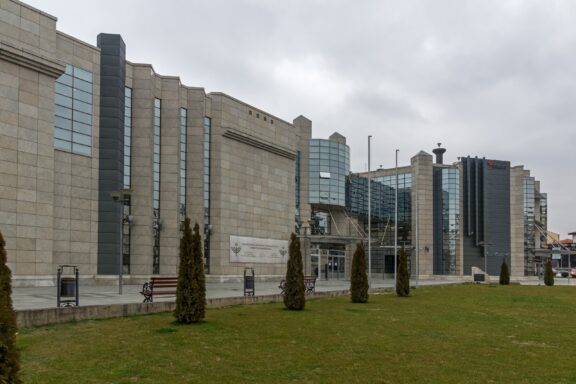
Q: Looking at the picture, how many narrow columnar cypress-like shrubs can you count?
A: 7